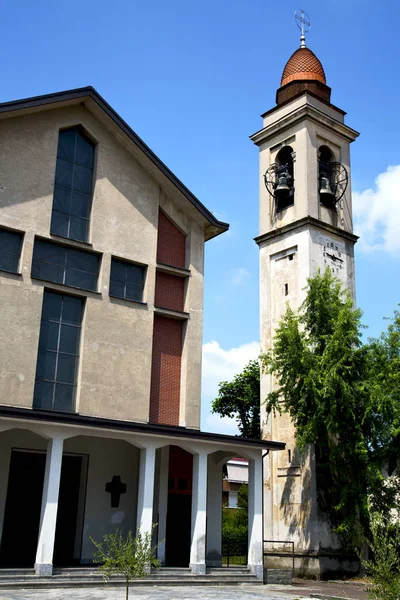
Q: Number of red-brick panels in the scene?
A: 3